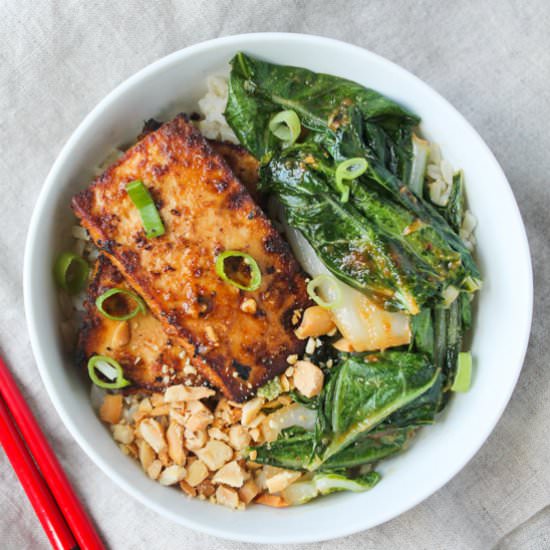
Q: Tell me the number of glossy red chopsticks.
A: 2